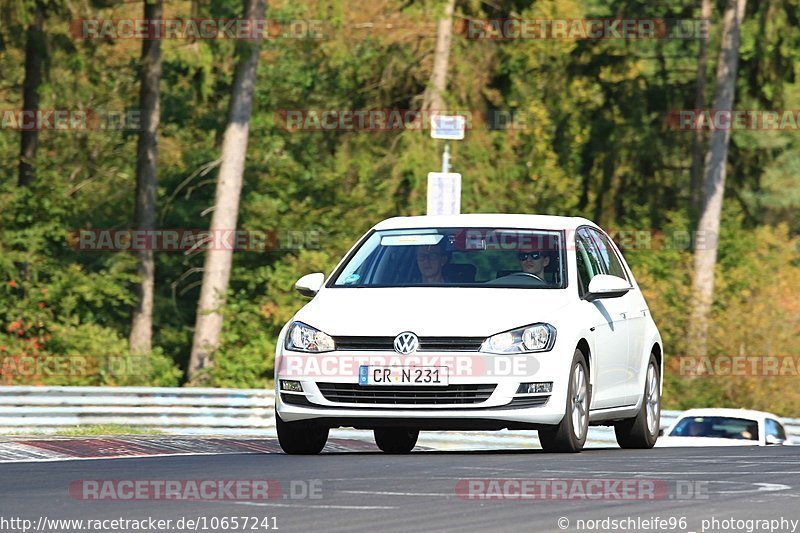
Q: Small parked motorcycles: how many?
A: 0